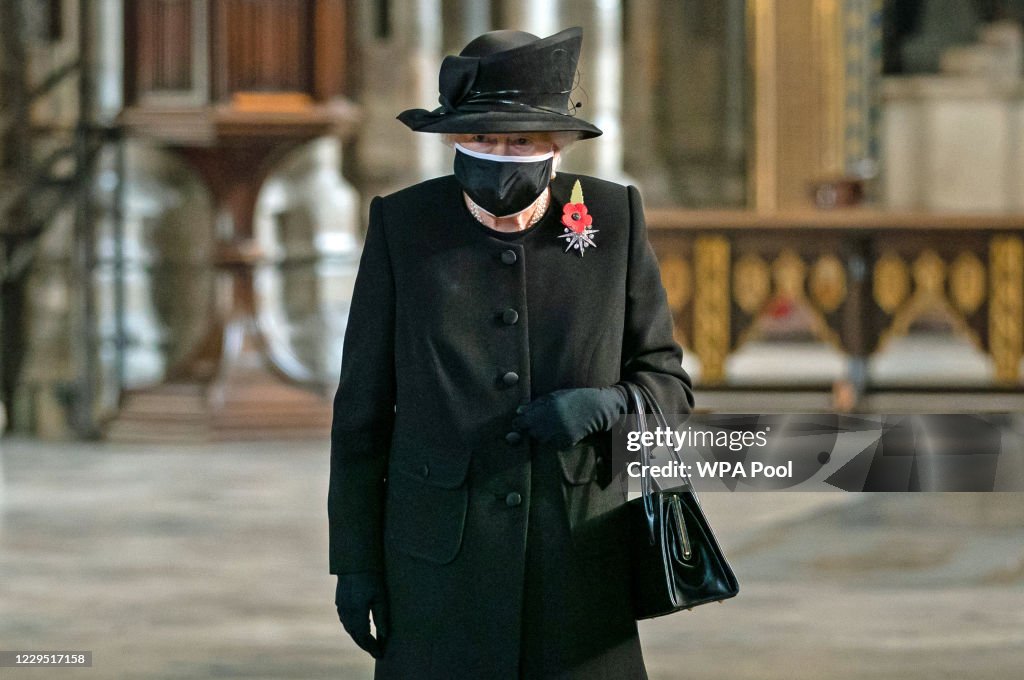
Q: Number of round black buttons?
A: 5